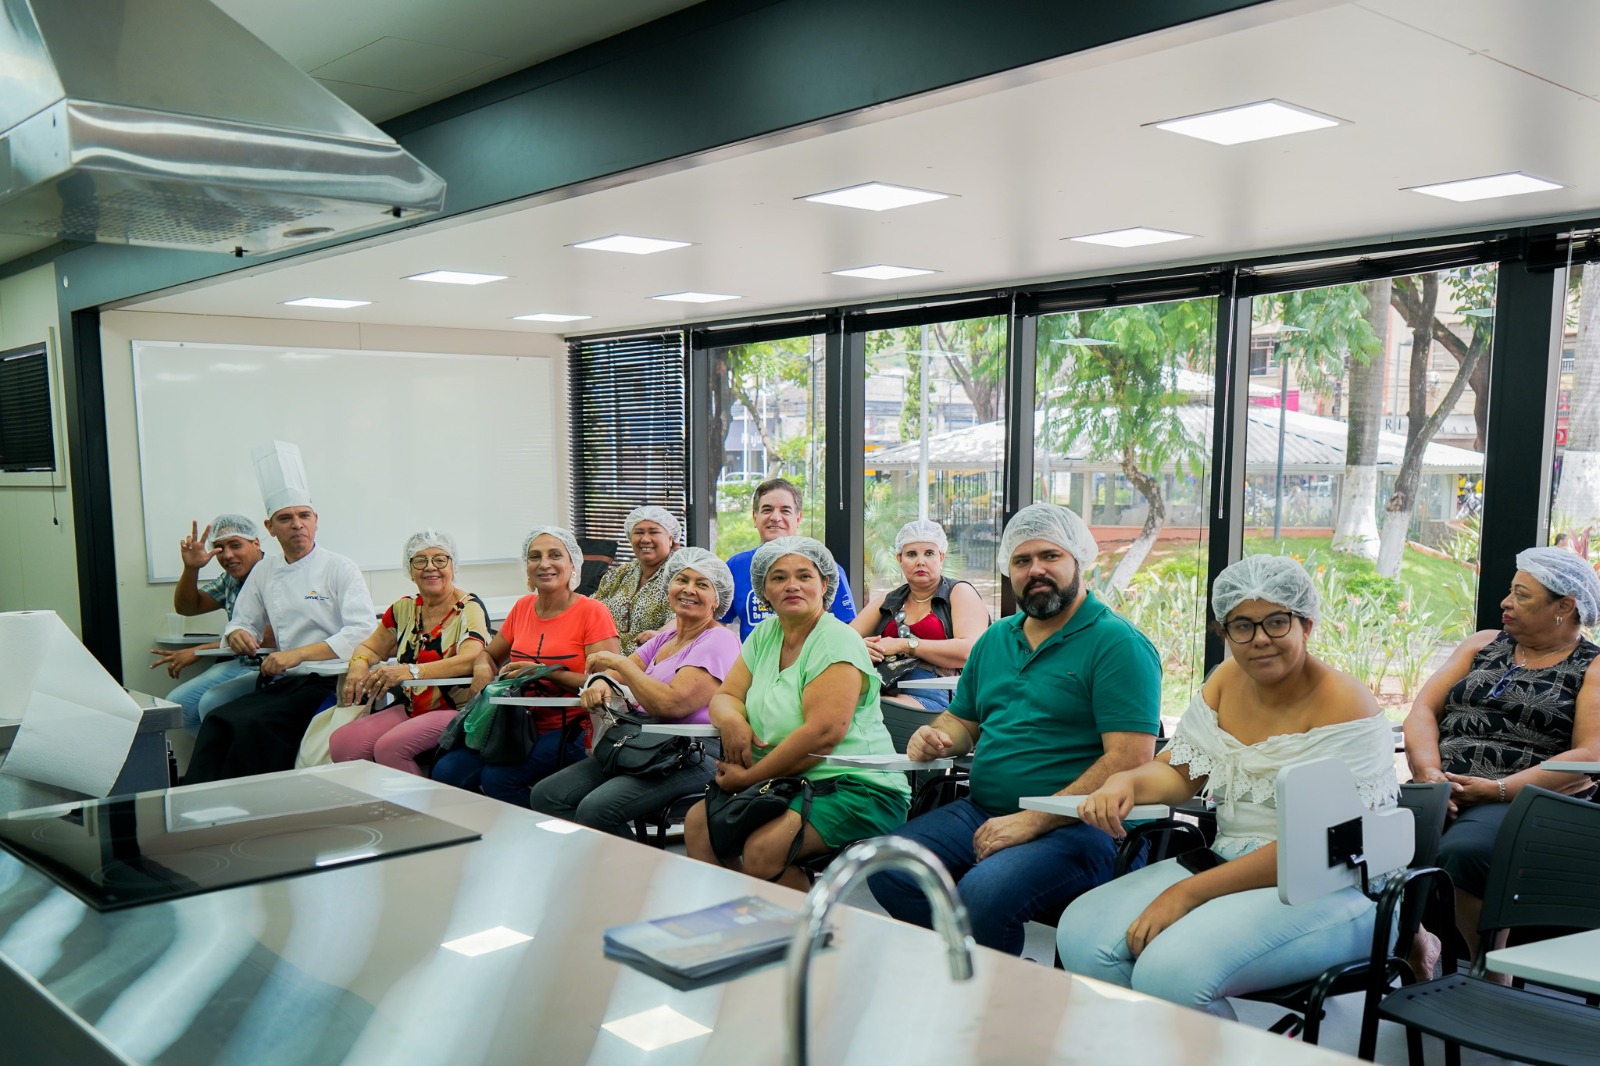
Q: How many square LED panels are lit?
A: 10